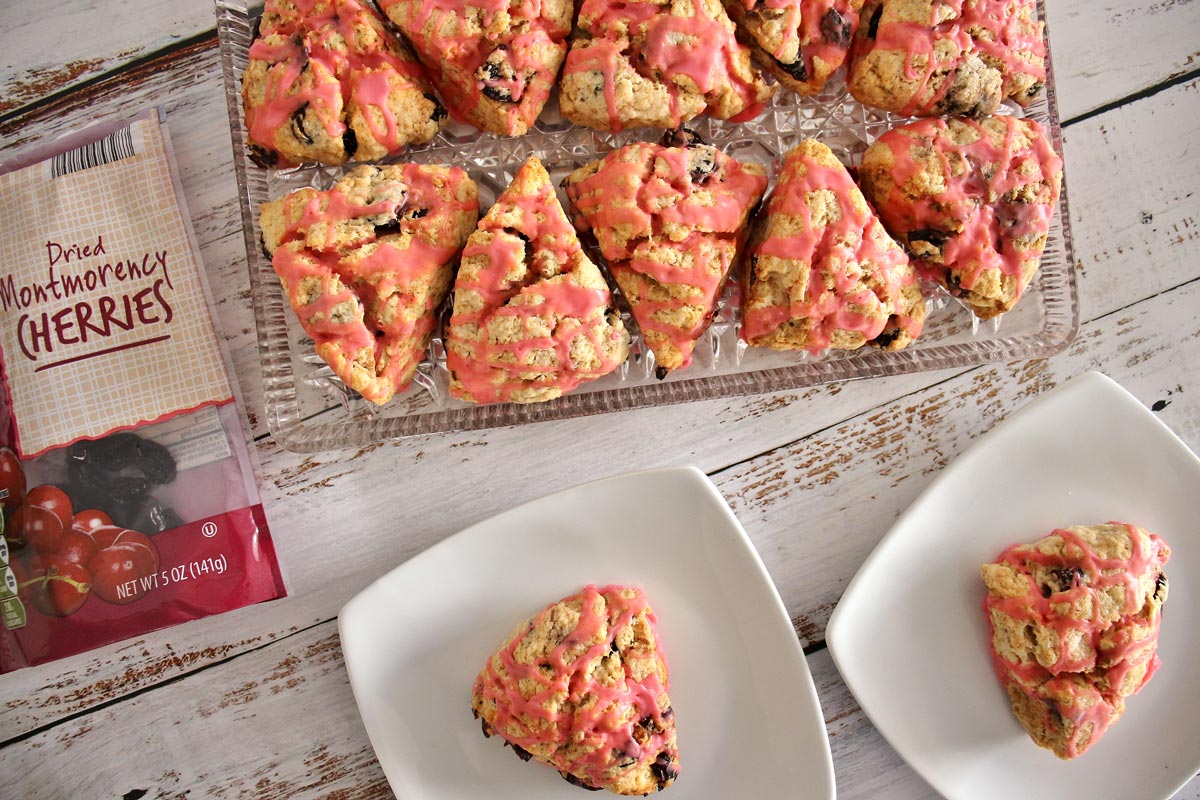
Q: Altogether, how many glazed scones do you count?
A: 12